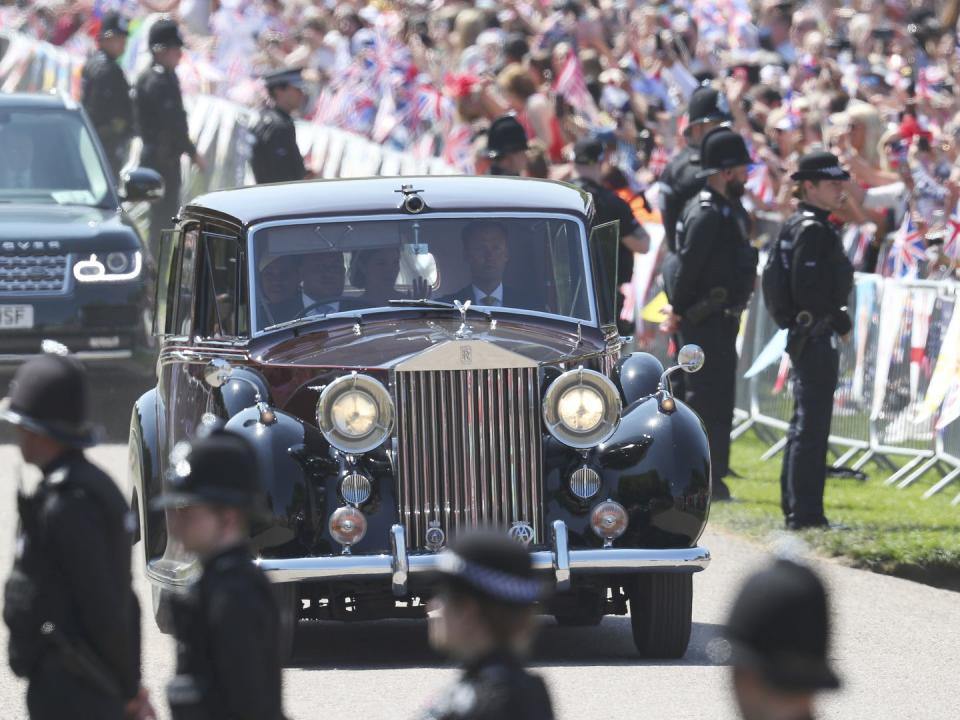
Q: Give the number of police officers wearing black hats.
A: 12